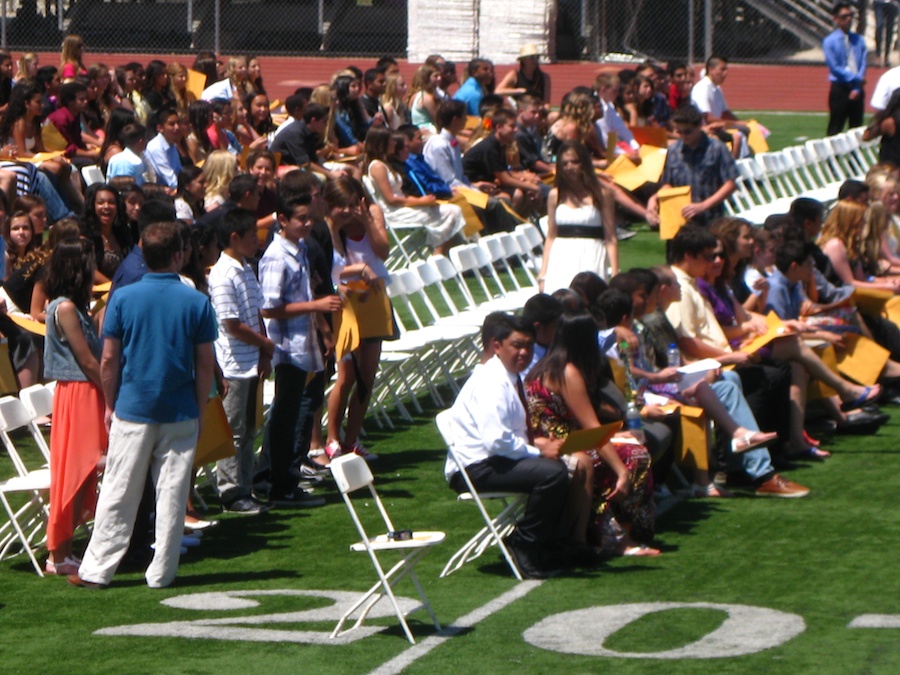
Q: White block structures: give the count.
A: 2